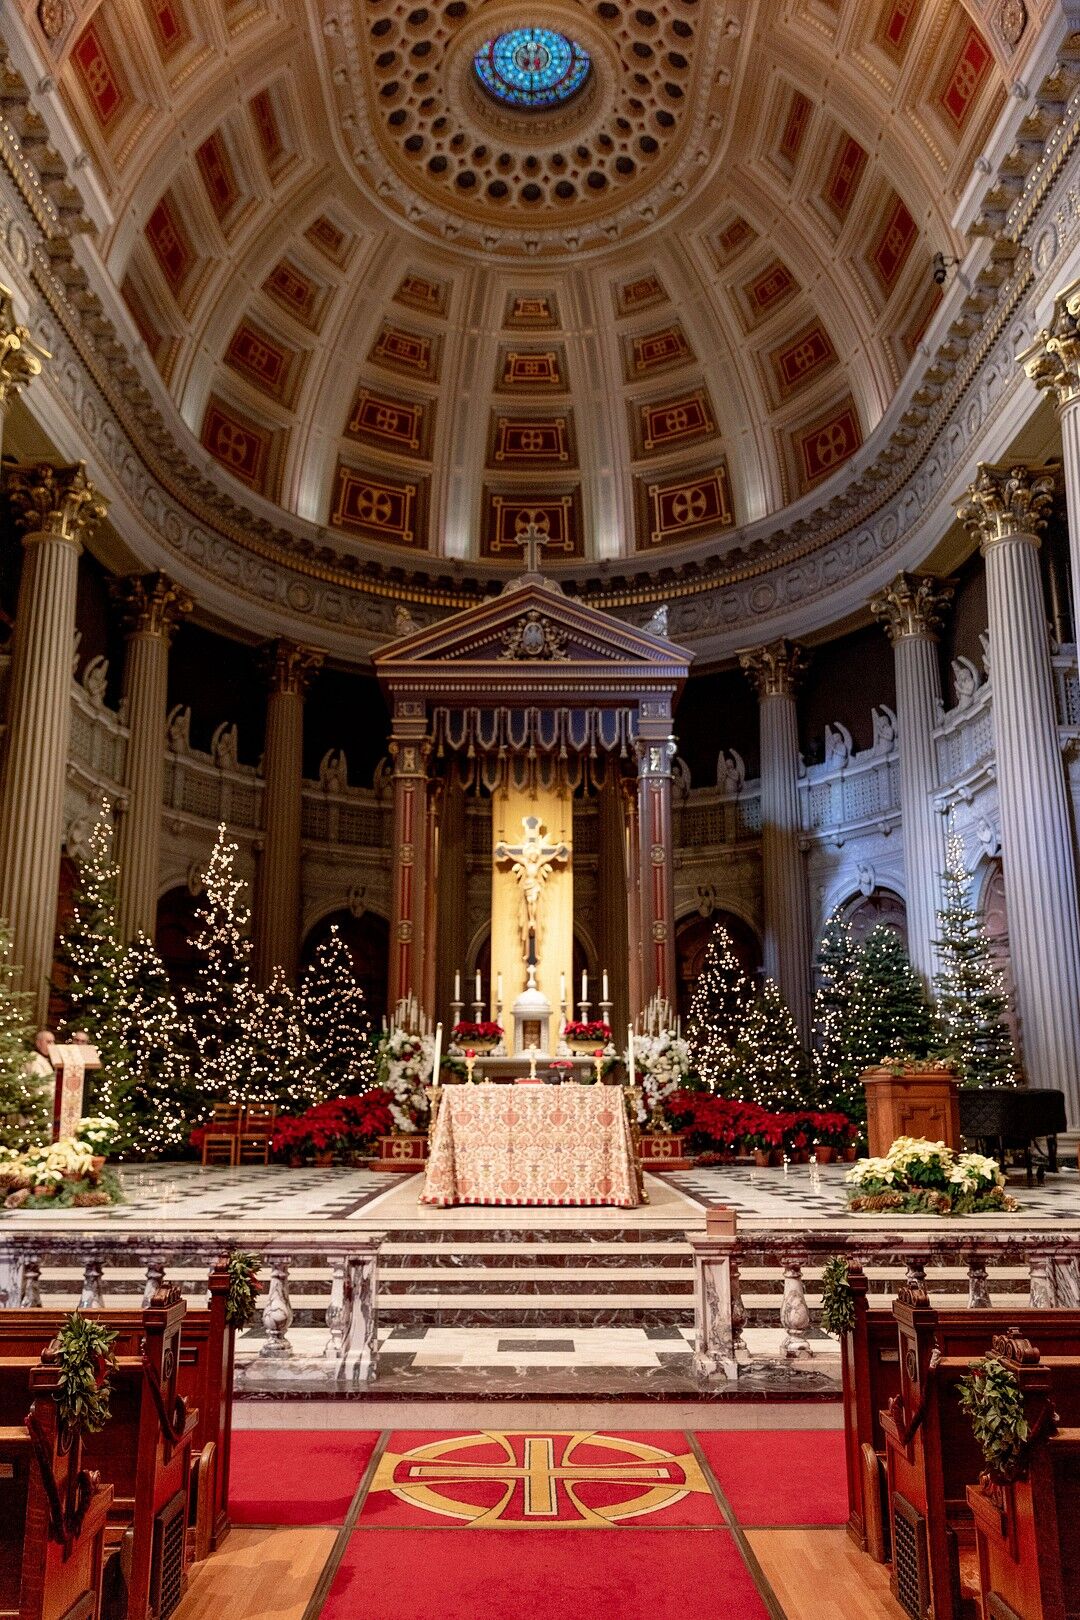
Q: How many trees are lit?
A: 11